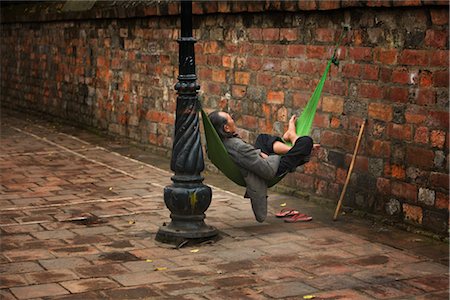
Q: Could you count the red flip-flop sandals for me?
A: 2